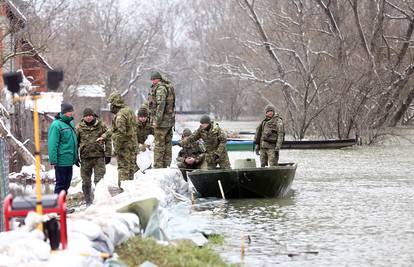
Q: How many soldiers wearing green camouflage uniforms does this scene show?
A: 7